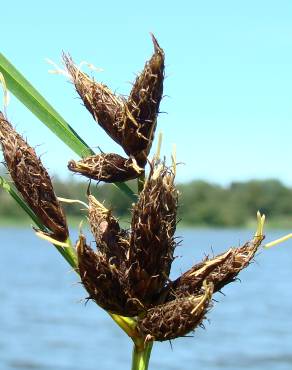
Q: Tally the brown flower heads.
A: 9